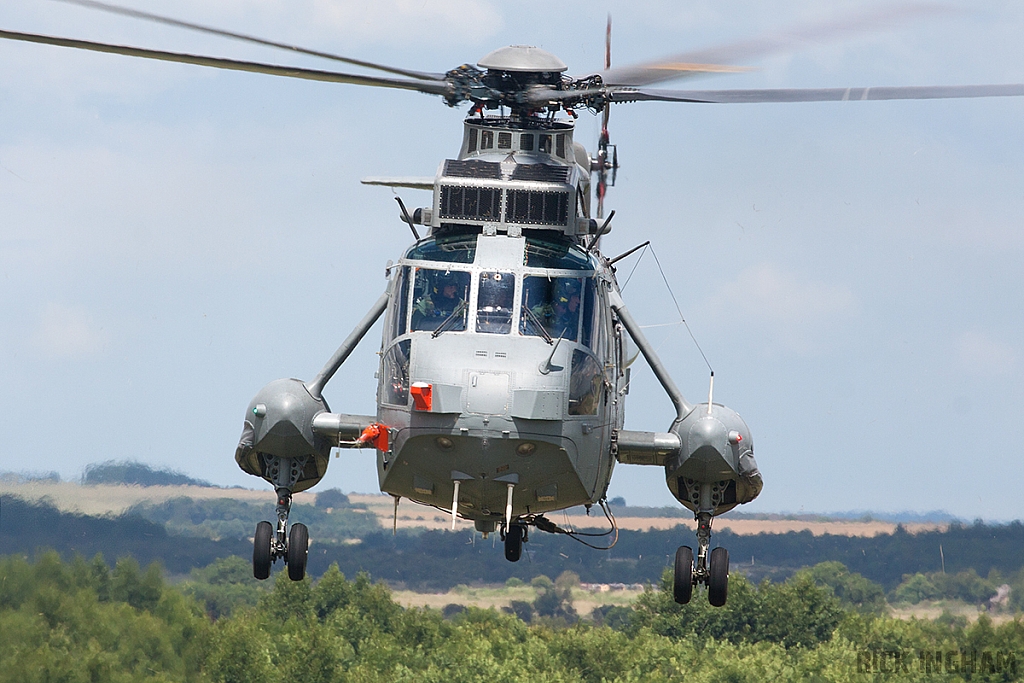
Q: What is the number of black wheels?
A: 5